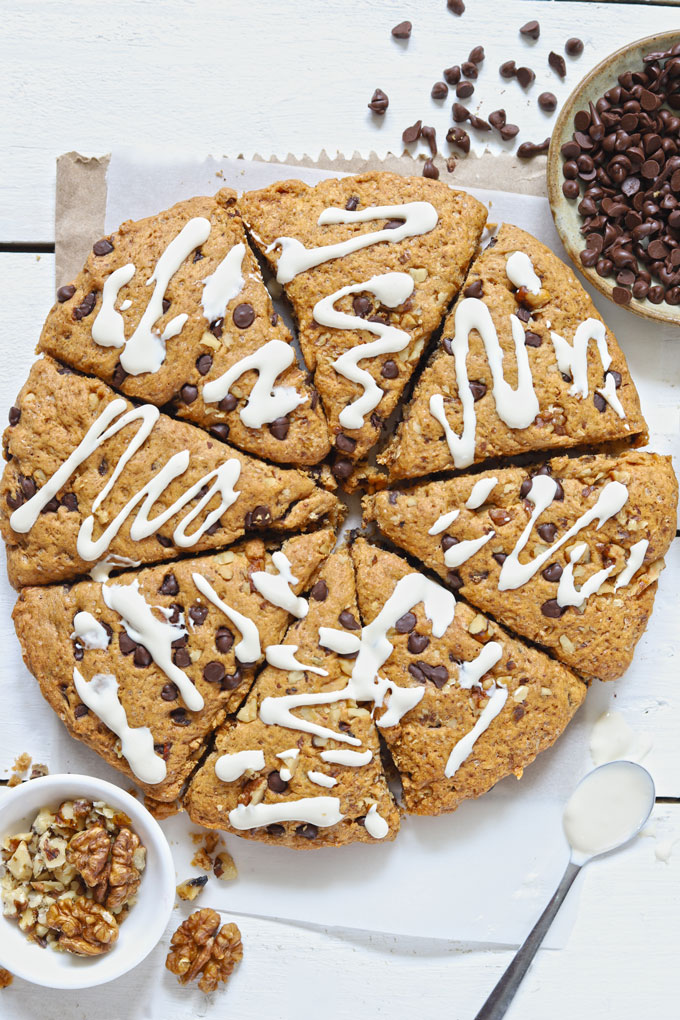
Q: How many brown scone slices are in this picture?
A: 8